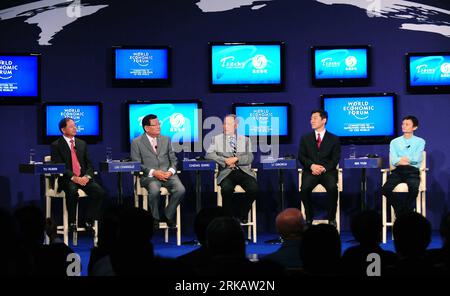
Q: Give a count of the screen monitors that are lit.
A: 9